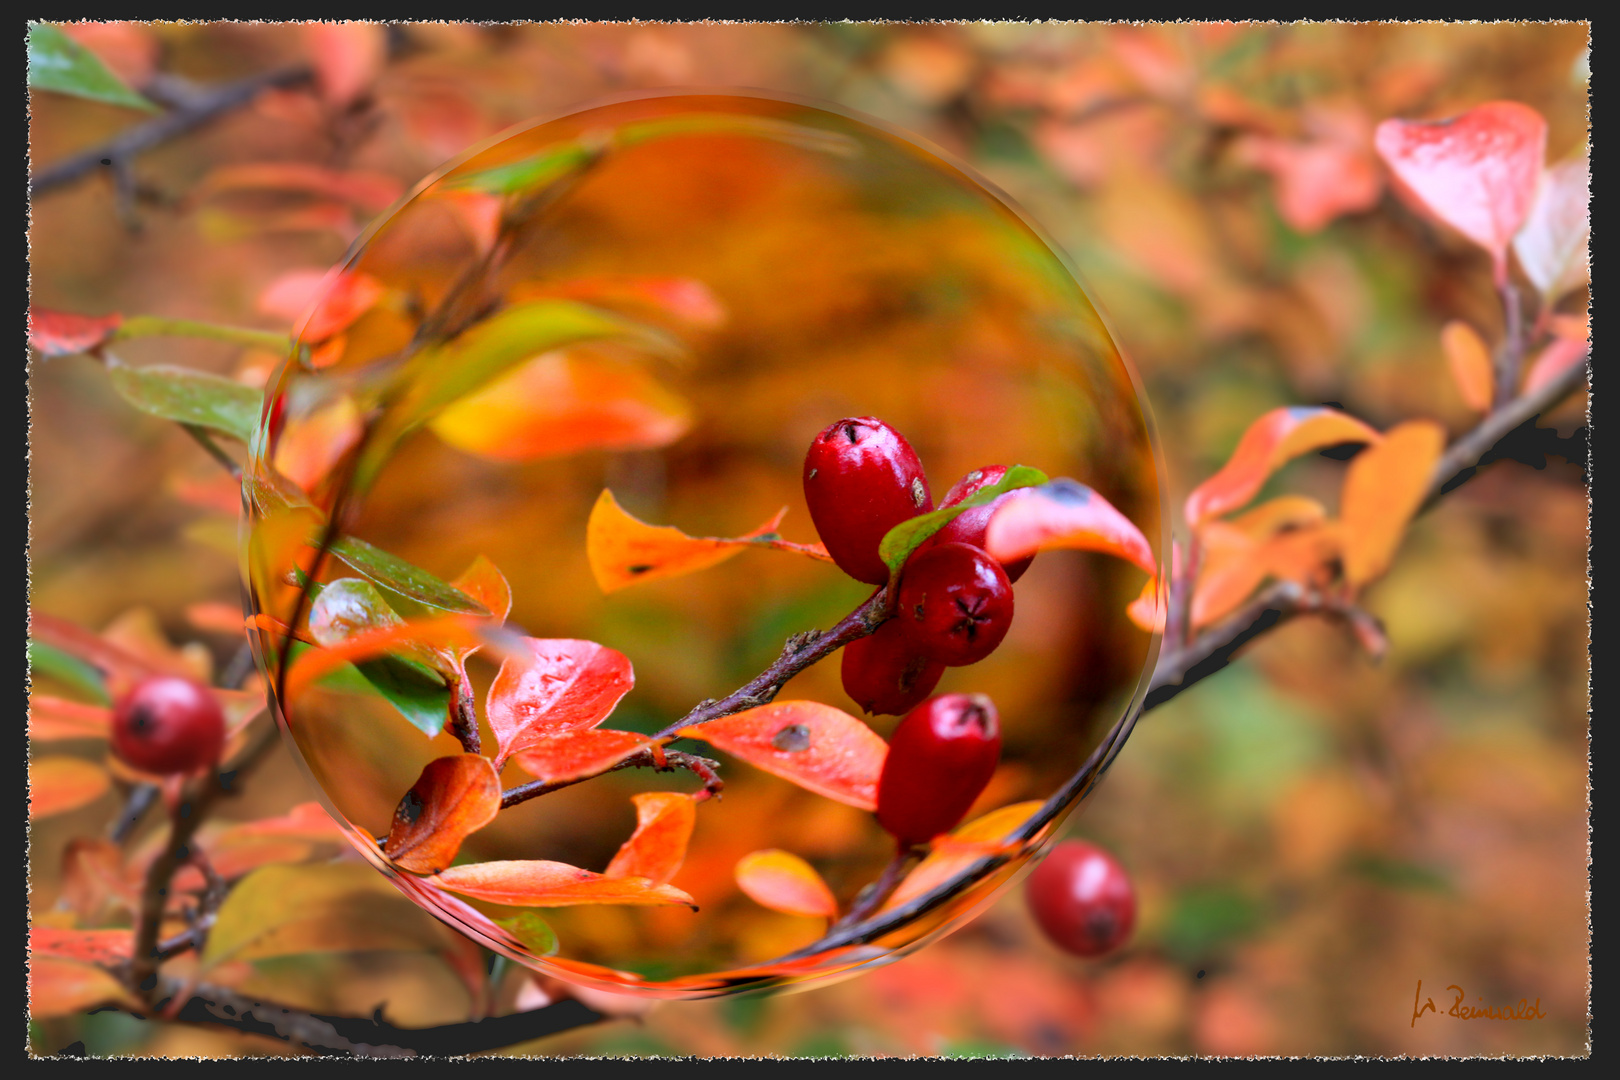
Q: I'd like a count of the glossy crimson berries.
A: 7